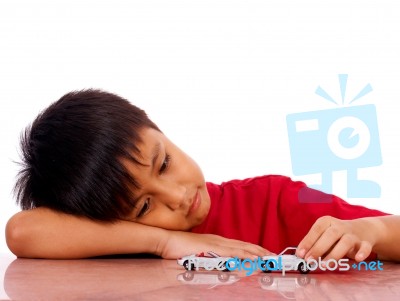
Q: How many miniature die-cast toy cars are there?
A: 2